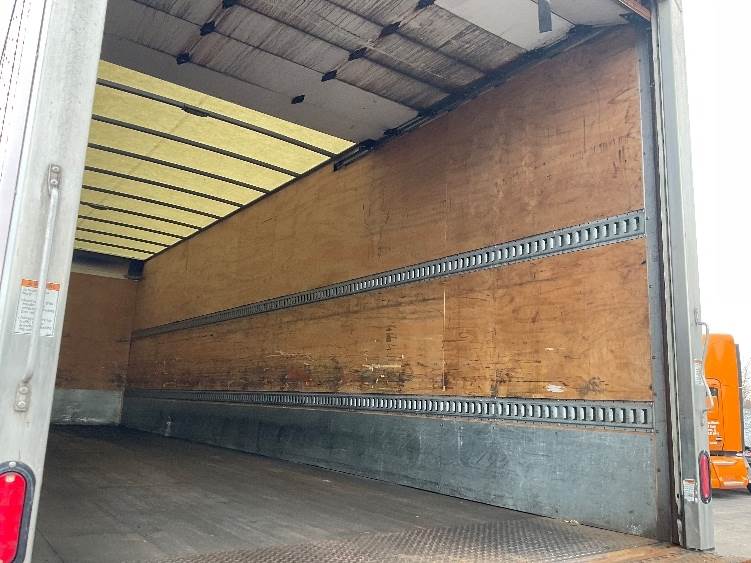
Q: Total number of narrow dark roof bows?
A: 9